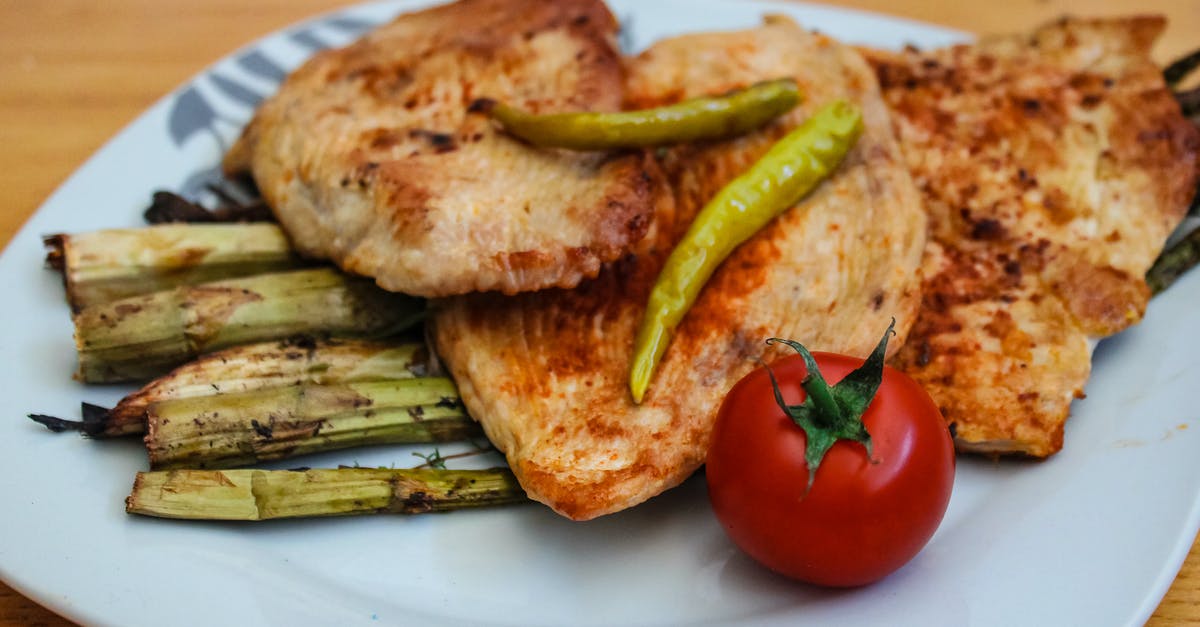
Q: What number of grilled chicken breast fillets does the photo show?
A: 3